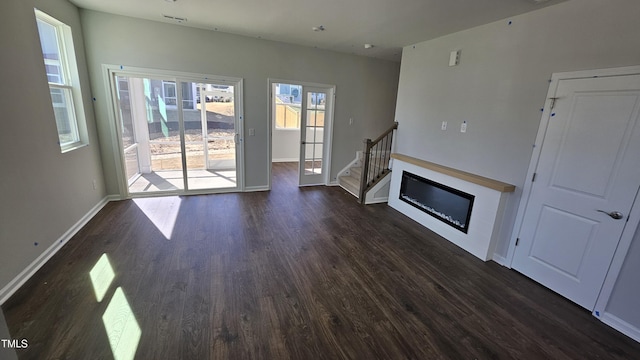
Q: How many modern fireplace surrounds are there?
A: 1